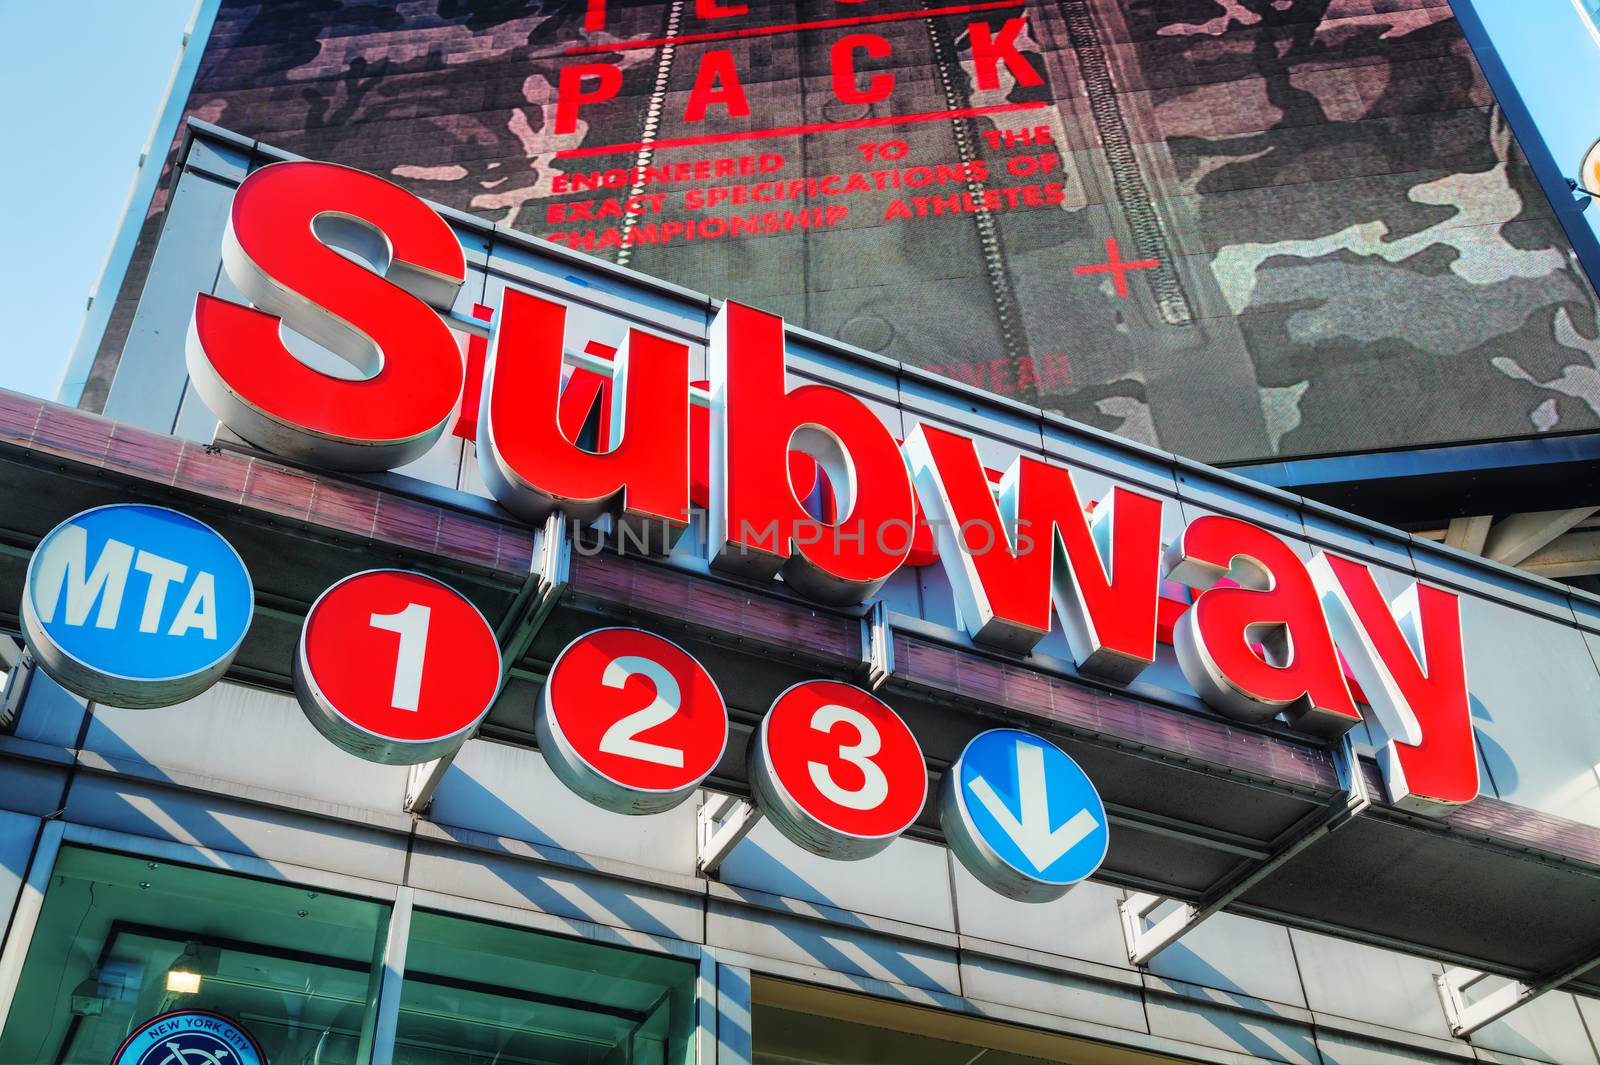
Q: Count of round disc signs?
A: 5